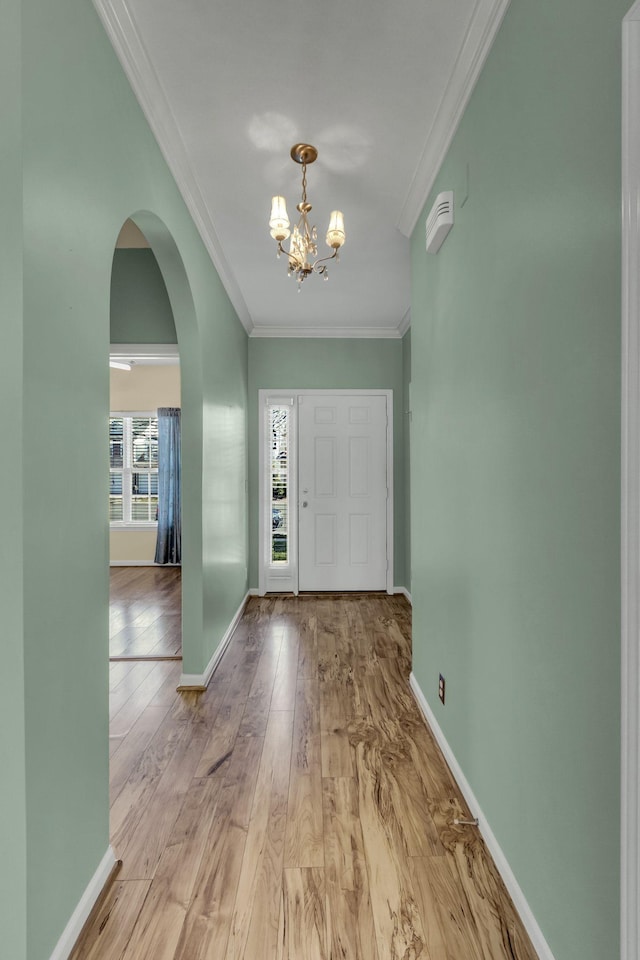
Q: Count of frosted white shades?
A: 3